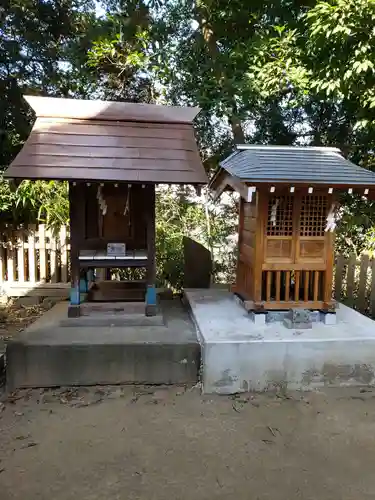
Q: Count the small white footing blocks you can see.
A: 2